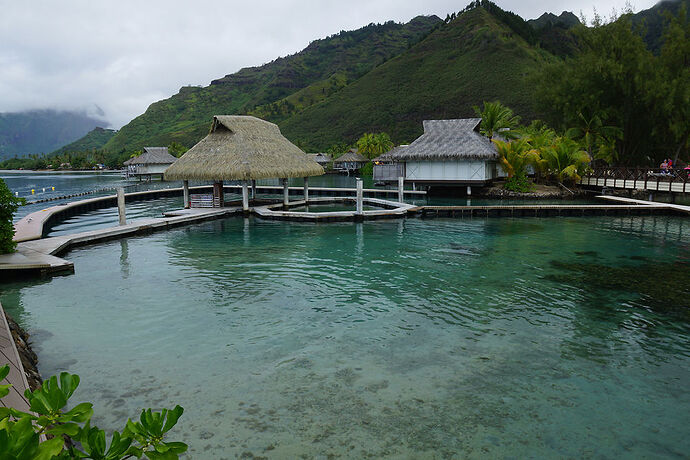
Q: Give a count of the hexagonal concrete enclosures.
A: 1